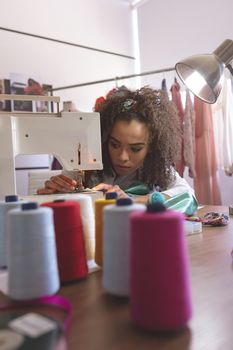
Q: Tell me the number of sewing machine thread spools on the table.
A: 7